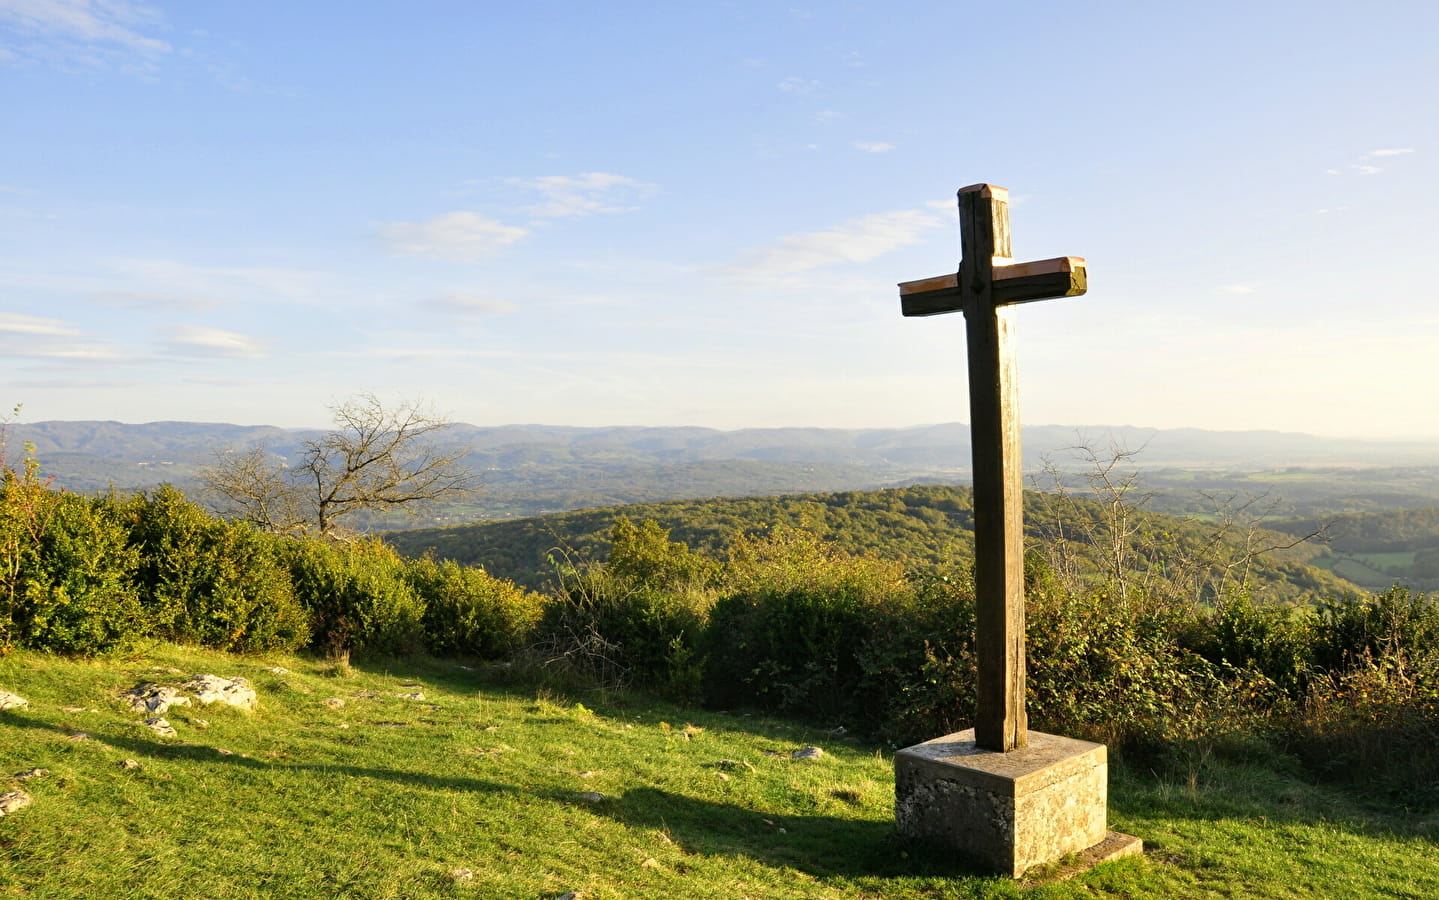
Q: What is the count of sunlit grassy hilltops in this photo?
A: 1